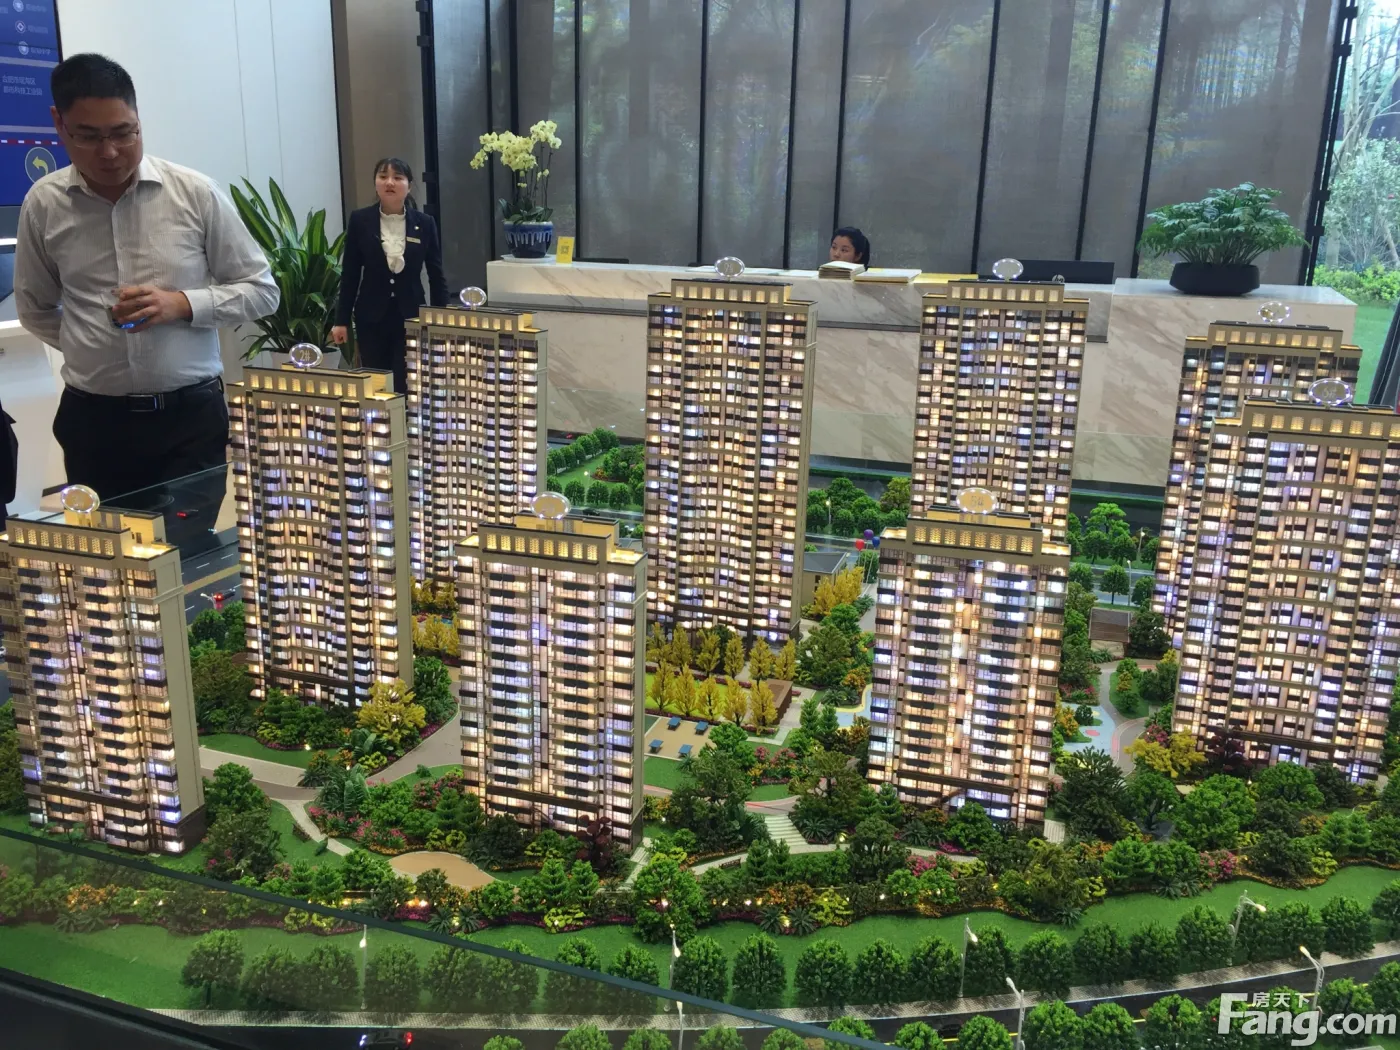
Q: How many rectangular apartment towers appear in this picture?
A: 9